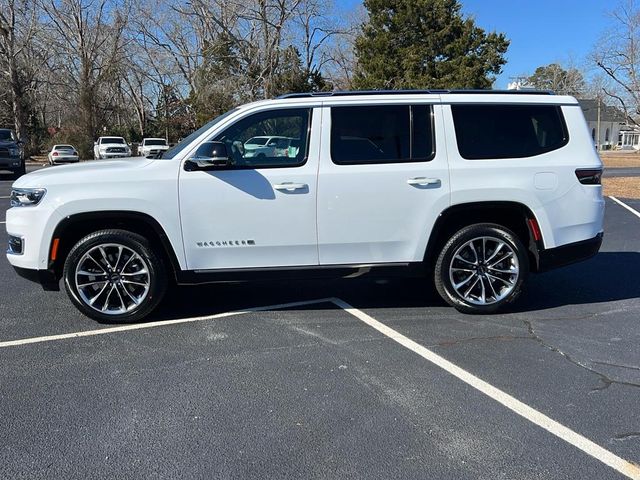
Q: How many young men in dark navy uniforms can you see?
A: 0